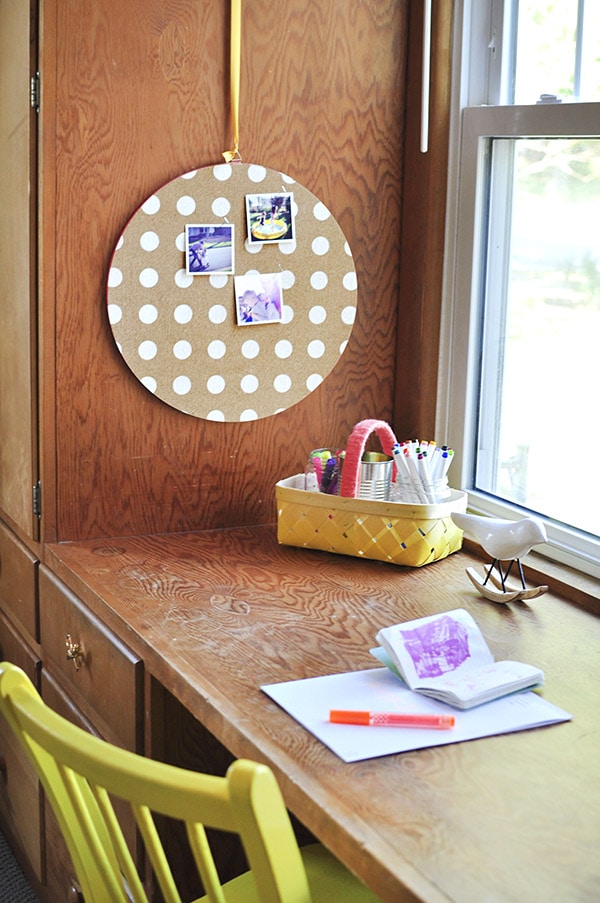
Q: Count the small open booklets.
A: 1